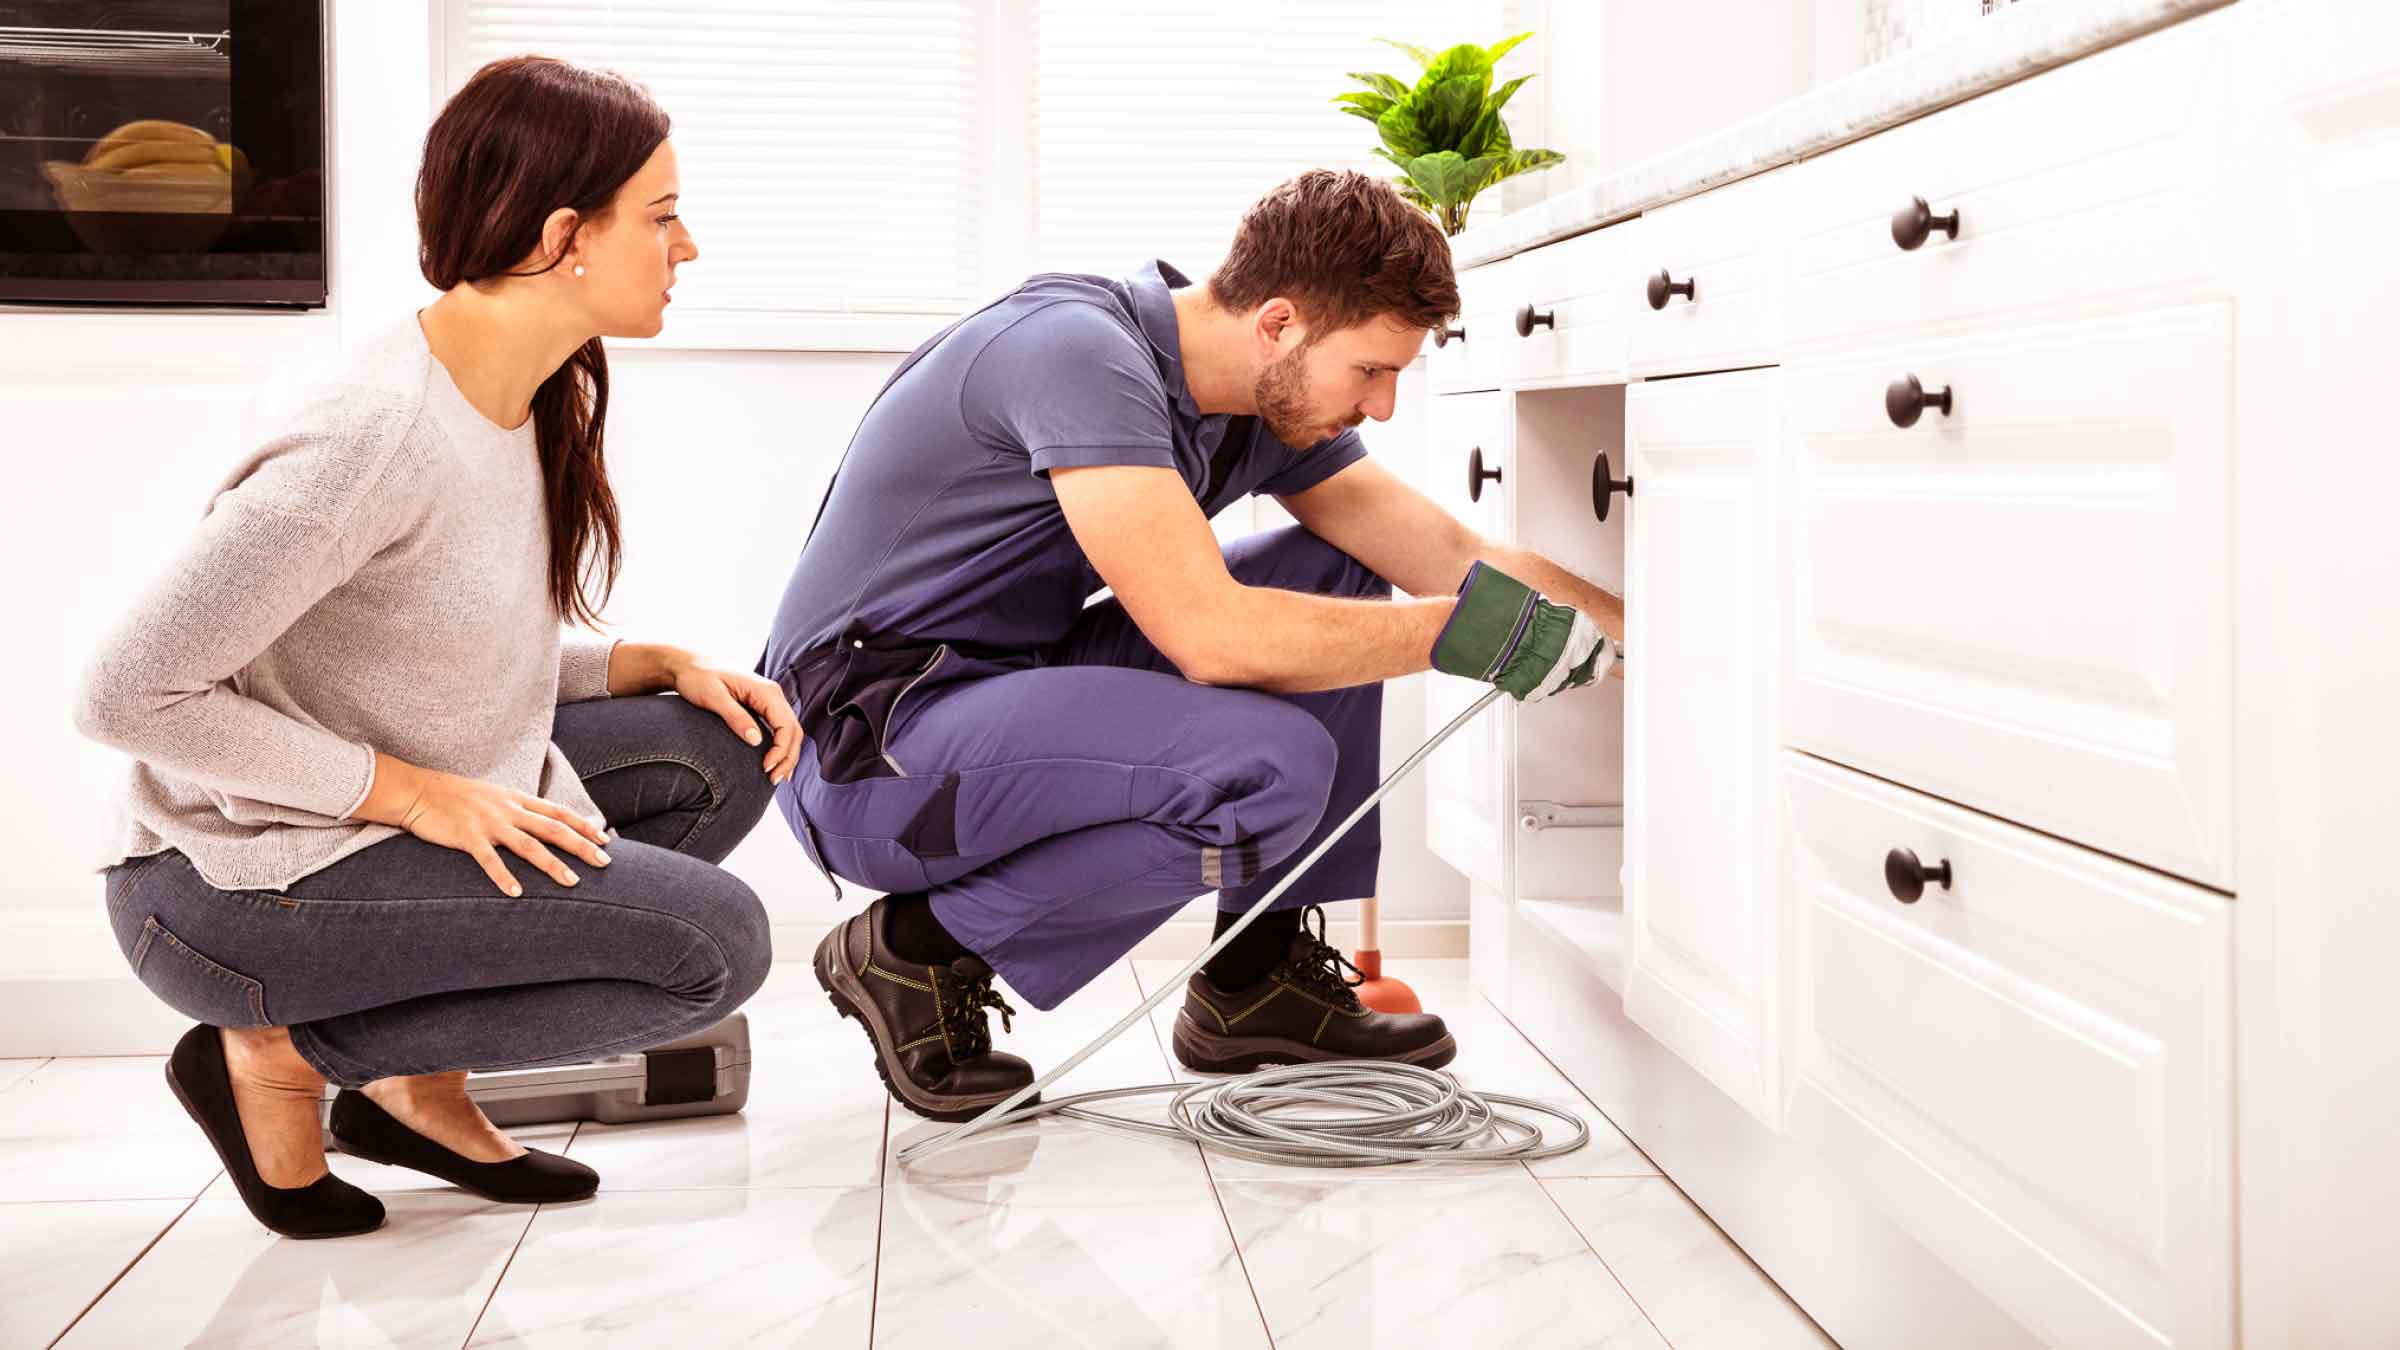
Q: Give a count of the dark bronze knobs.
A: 8